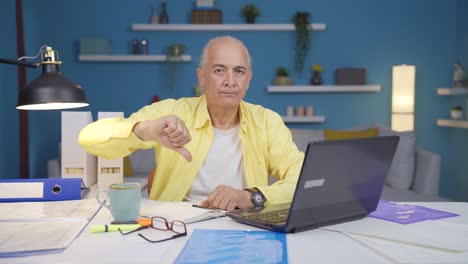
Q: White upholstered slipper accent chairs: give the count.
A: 0